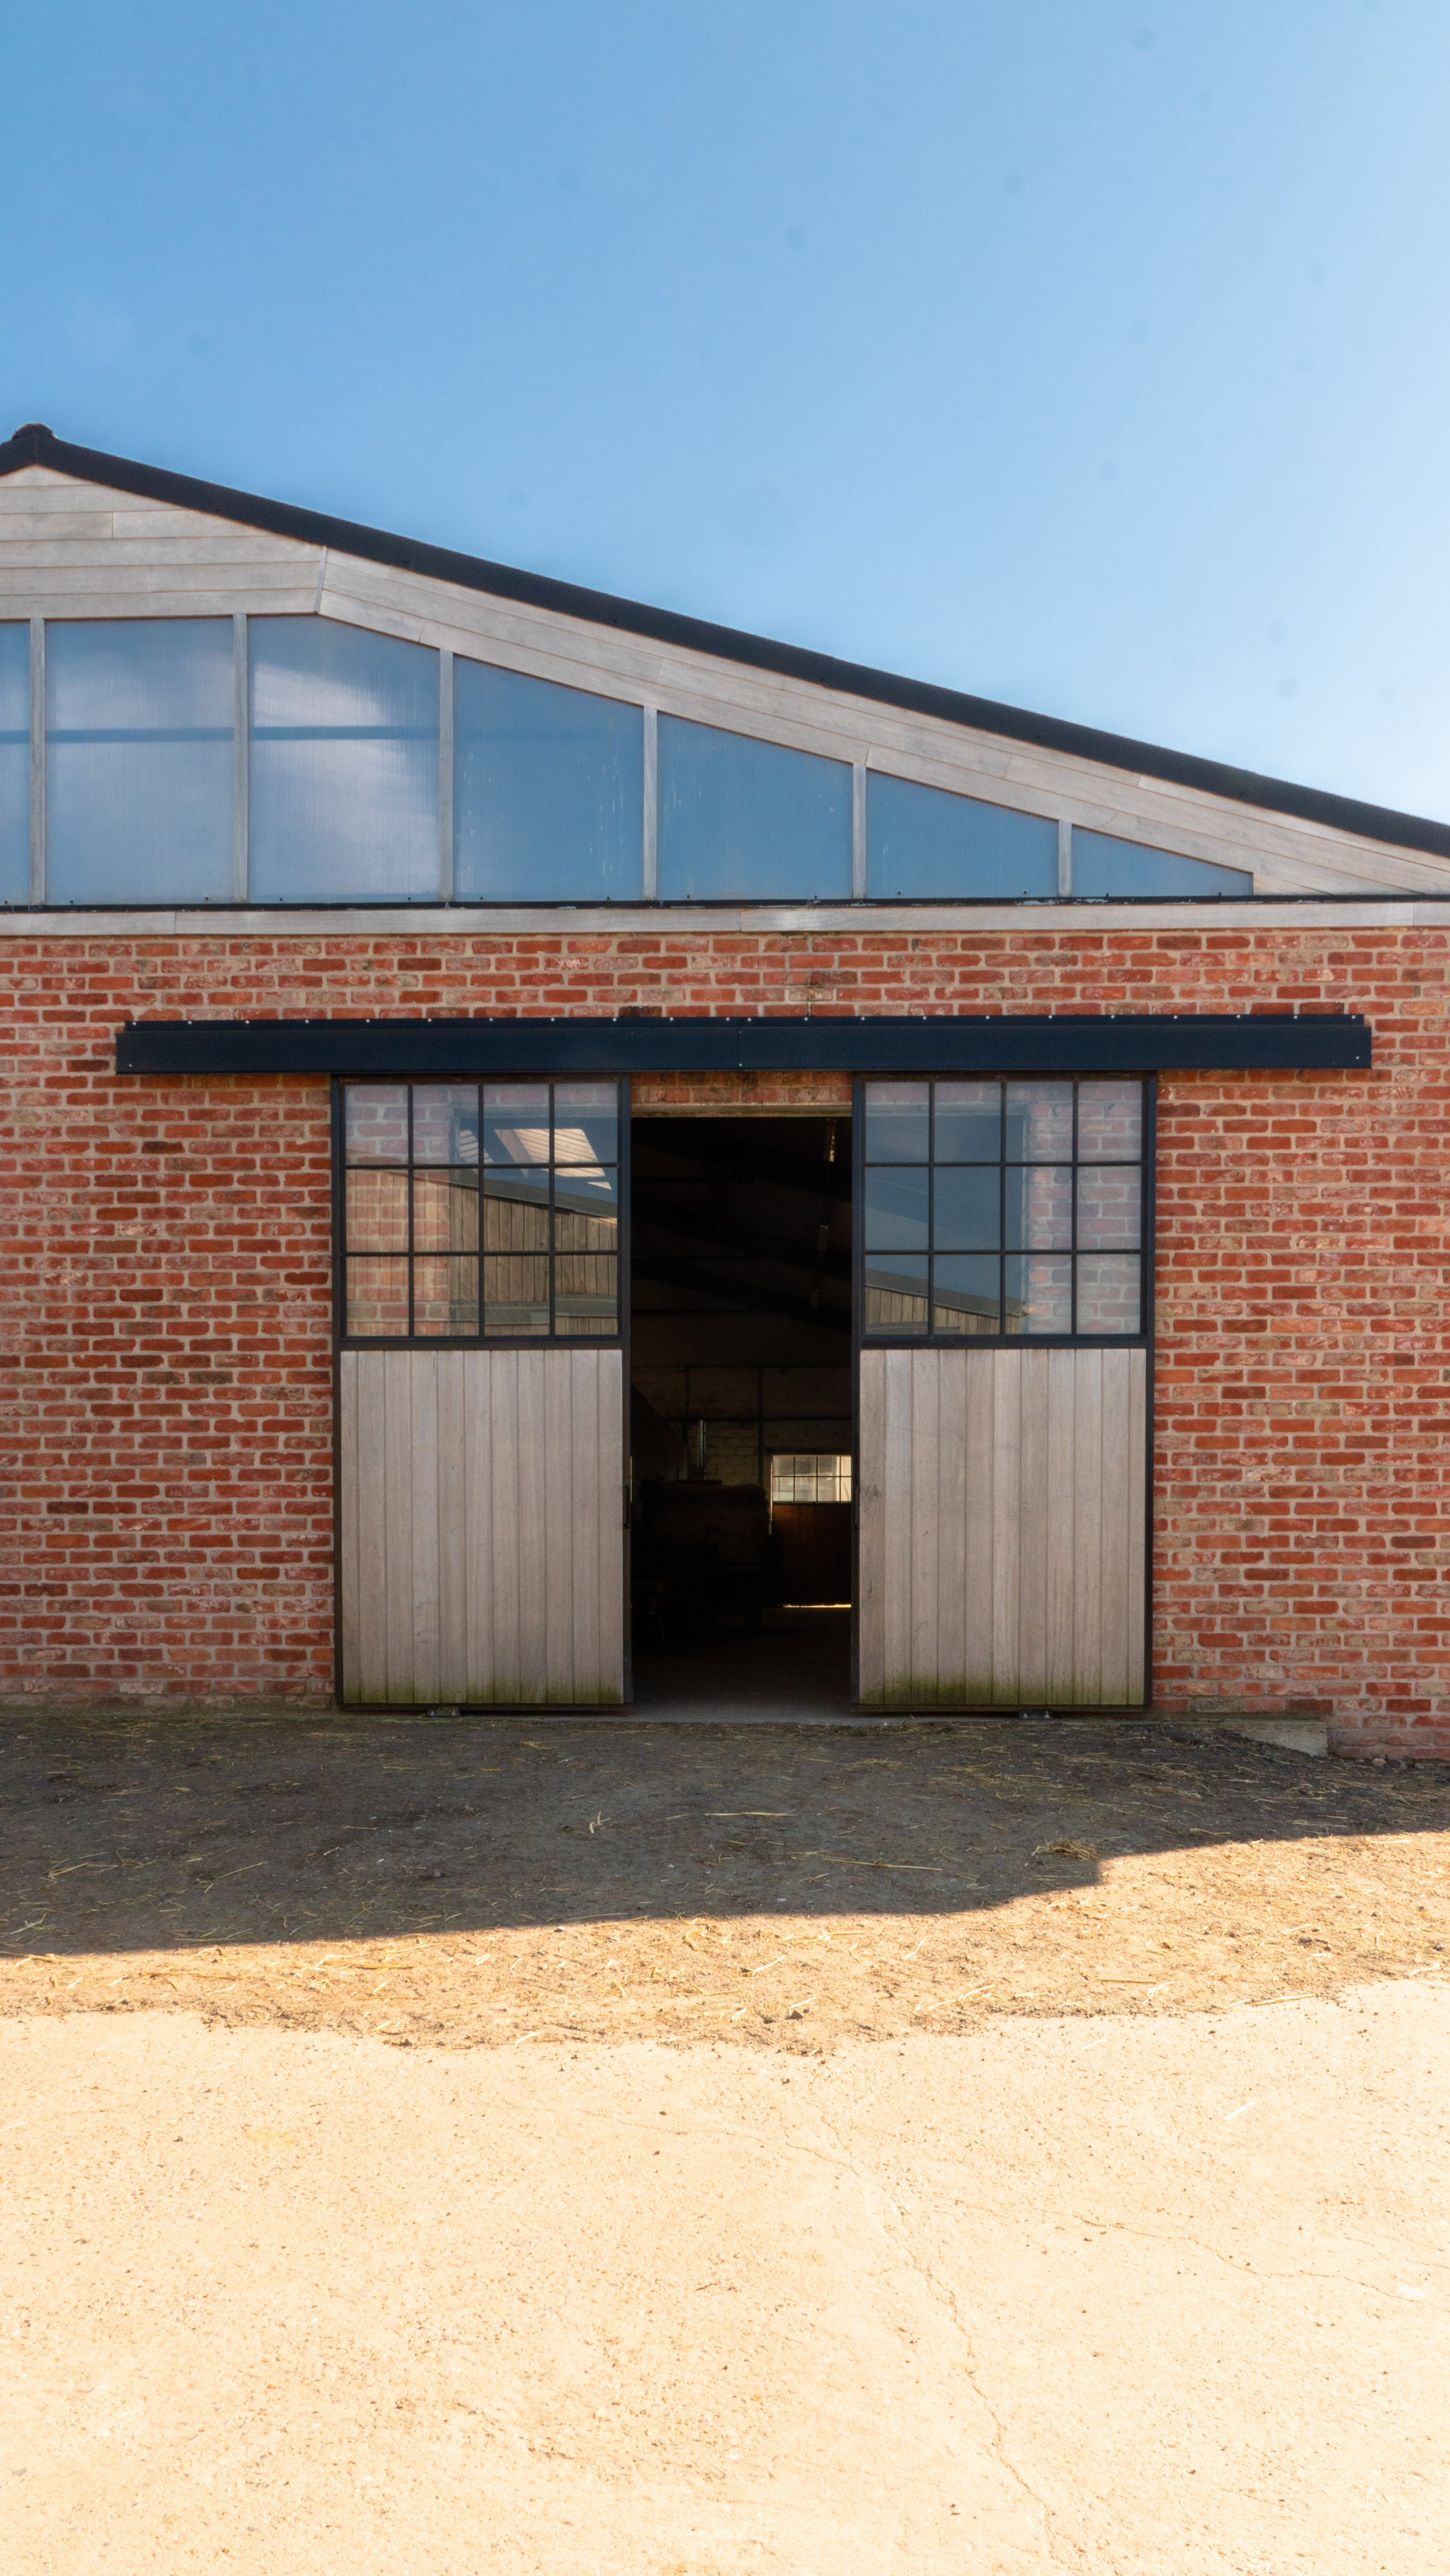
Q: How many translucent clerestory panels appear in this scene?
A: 7